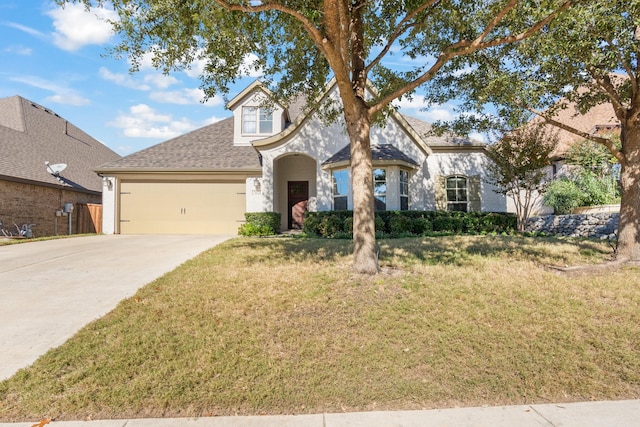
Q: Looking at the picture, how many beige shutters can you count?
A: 2